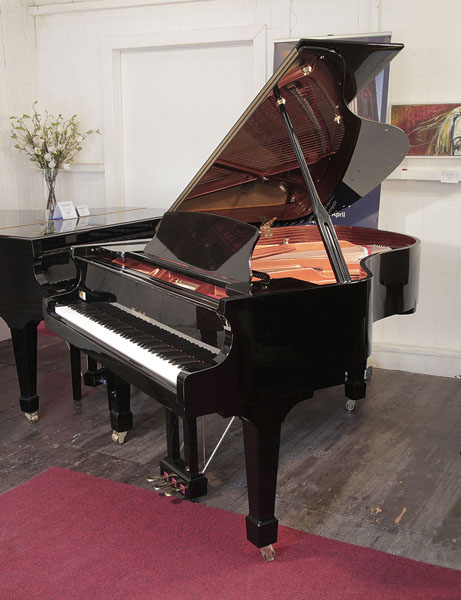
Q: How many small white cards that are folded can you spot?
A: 2